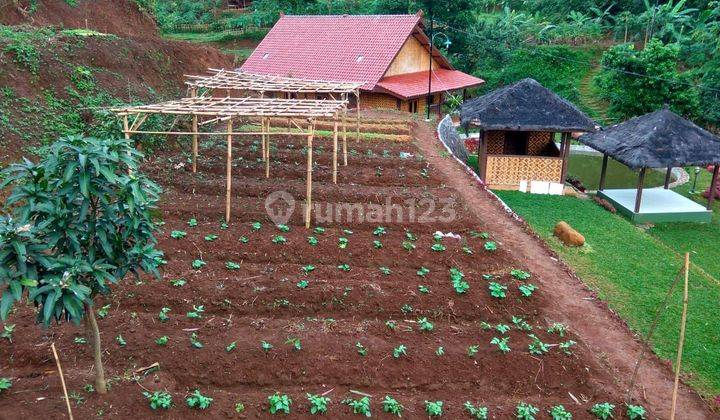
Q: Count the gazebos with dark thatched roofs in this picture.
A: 2